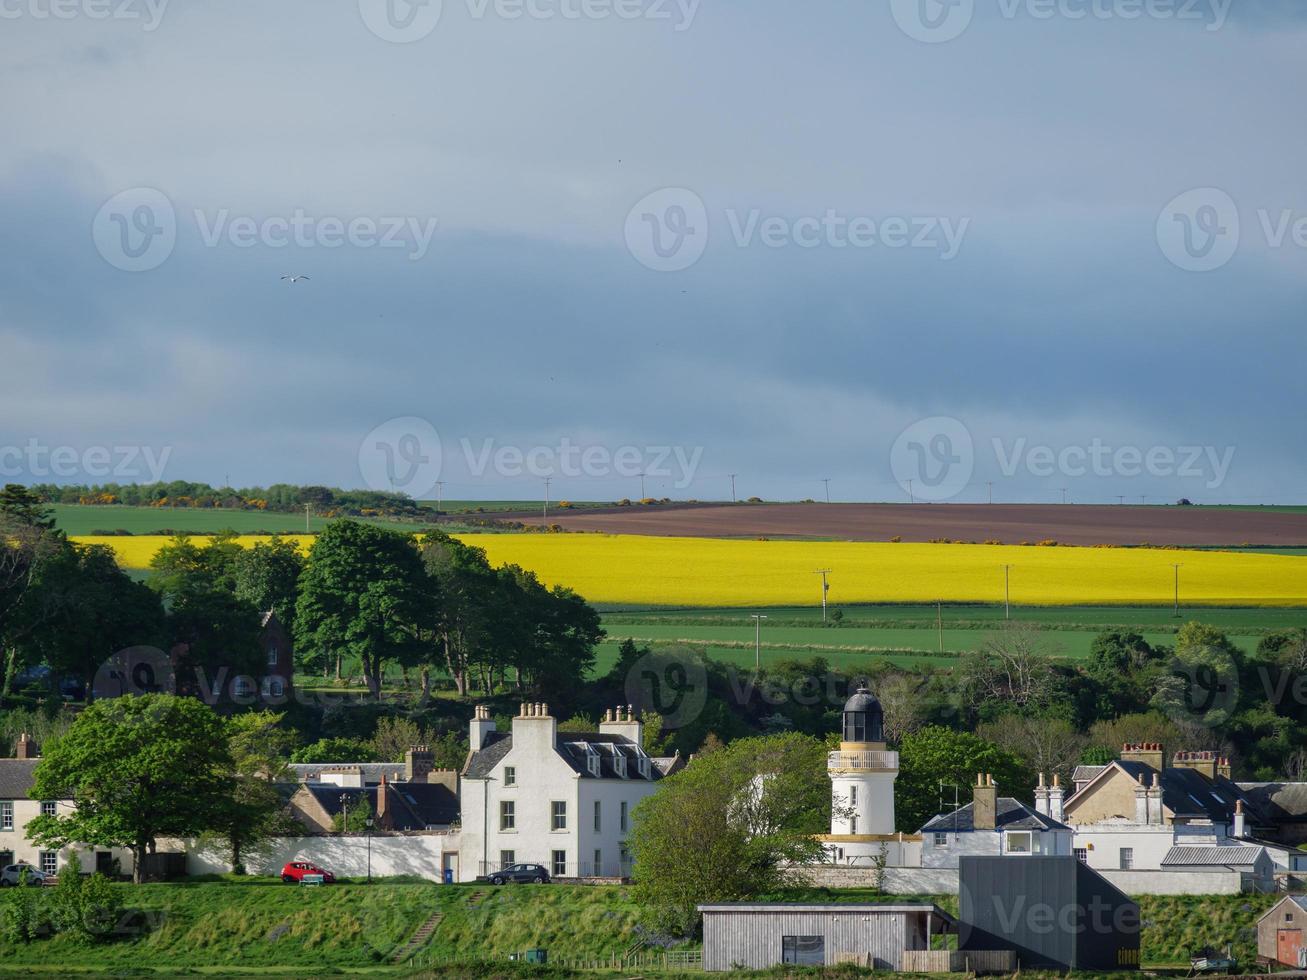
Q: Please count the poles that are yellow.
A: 0